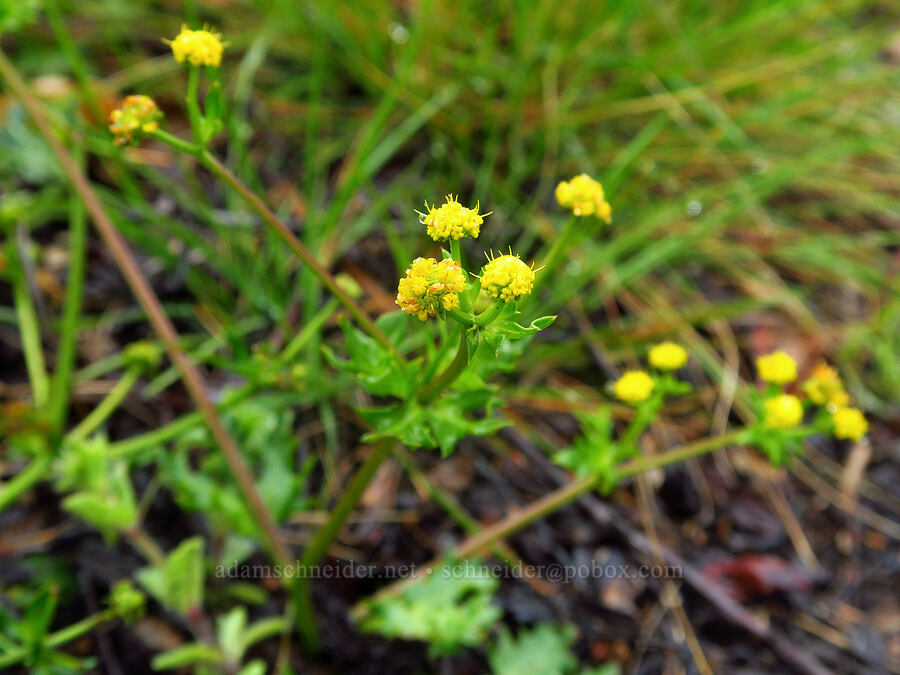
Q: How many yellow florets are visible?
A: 12